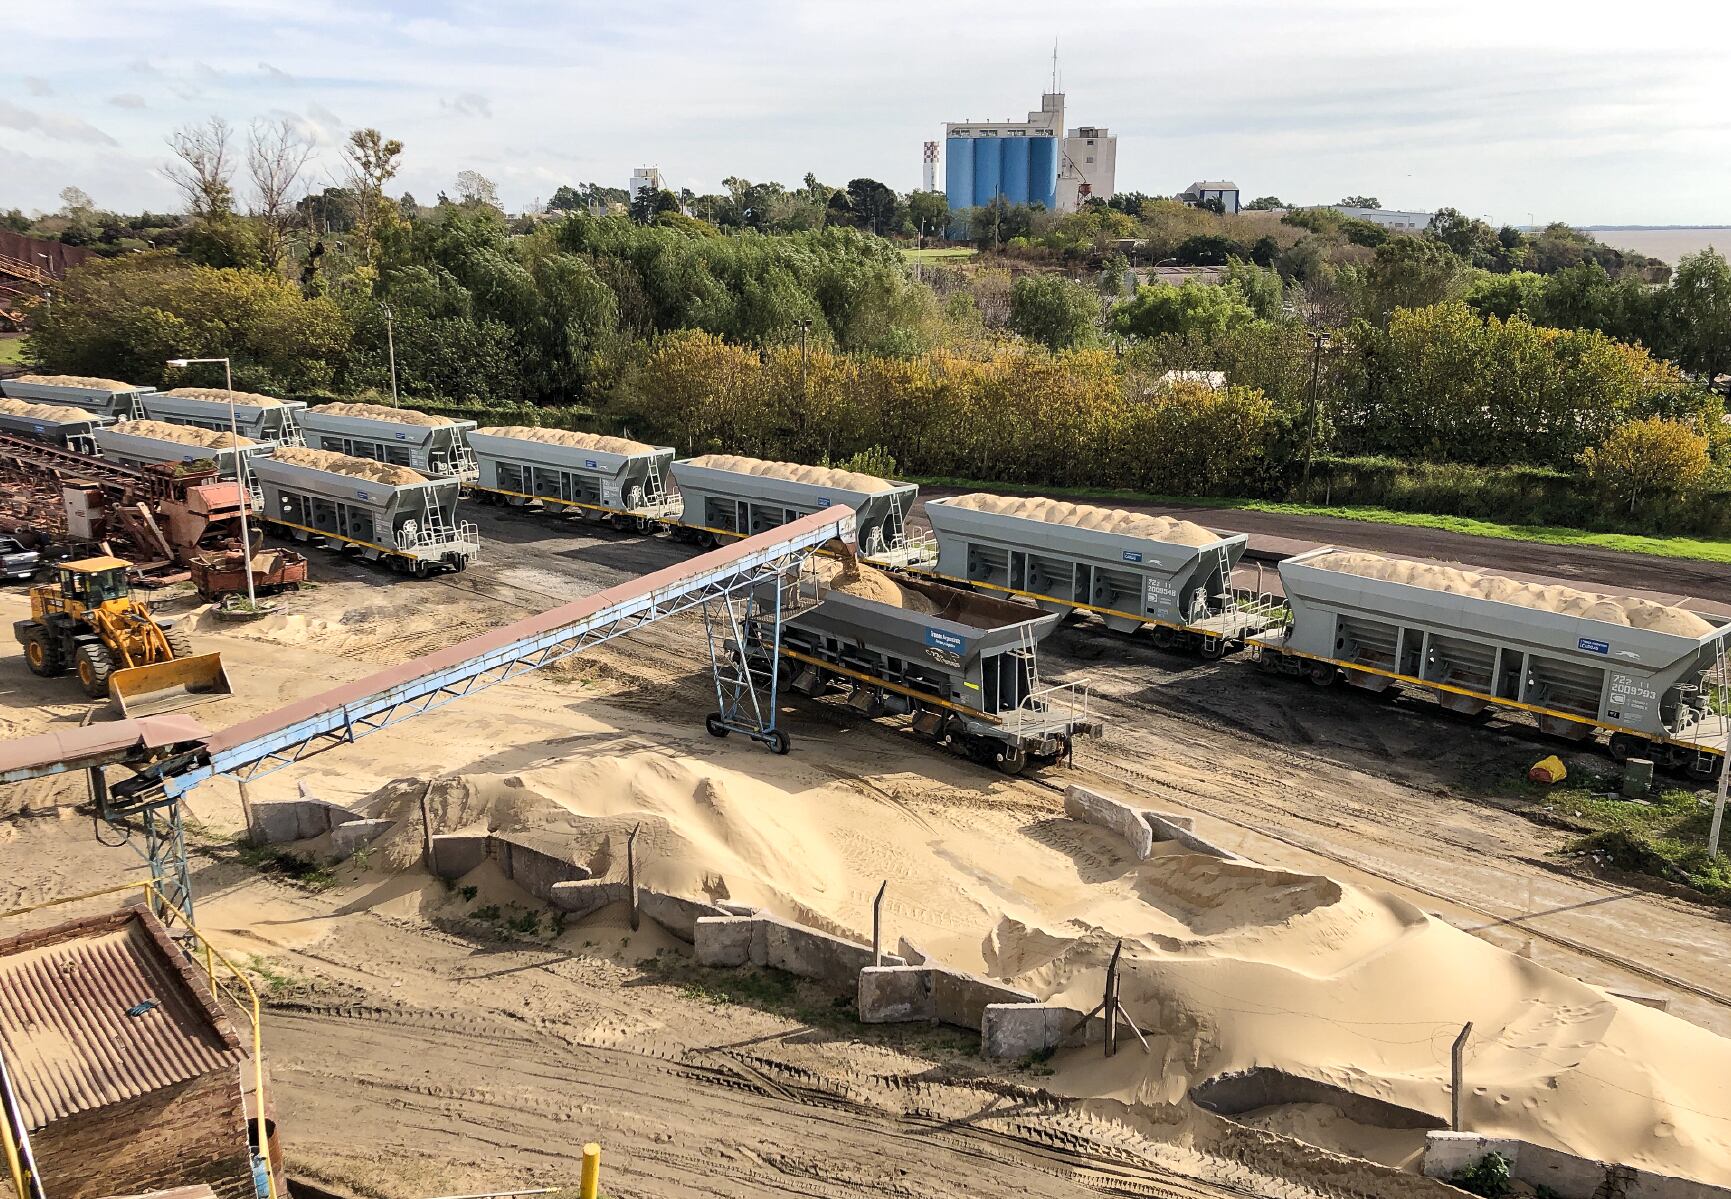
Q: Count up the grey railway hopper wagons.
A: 11